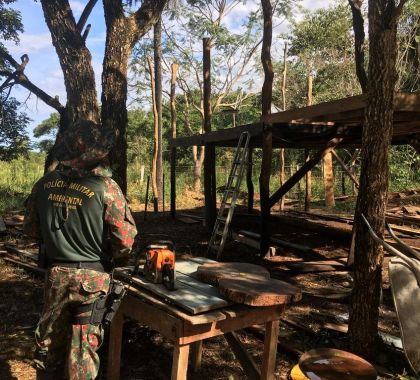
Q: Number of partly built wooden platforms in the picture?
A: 1